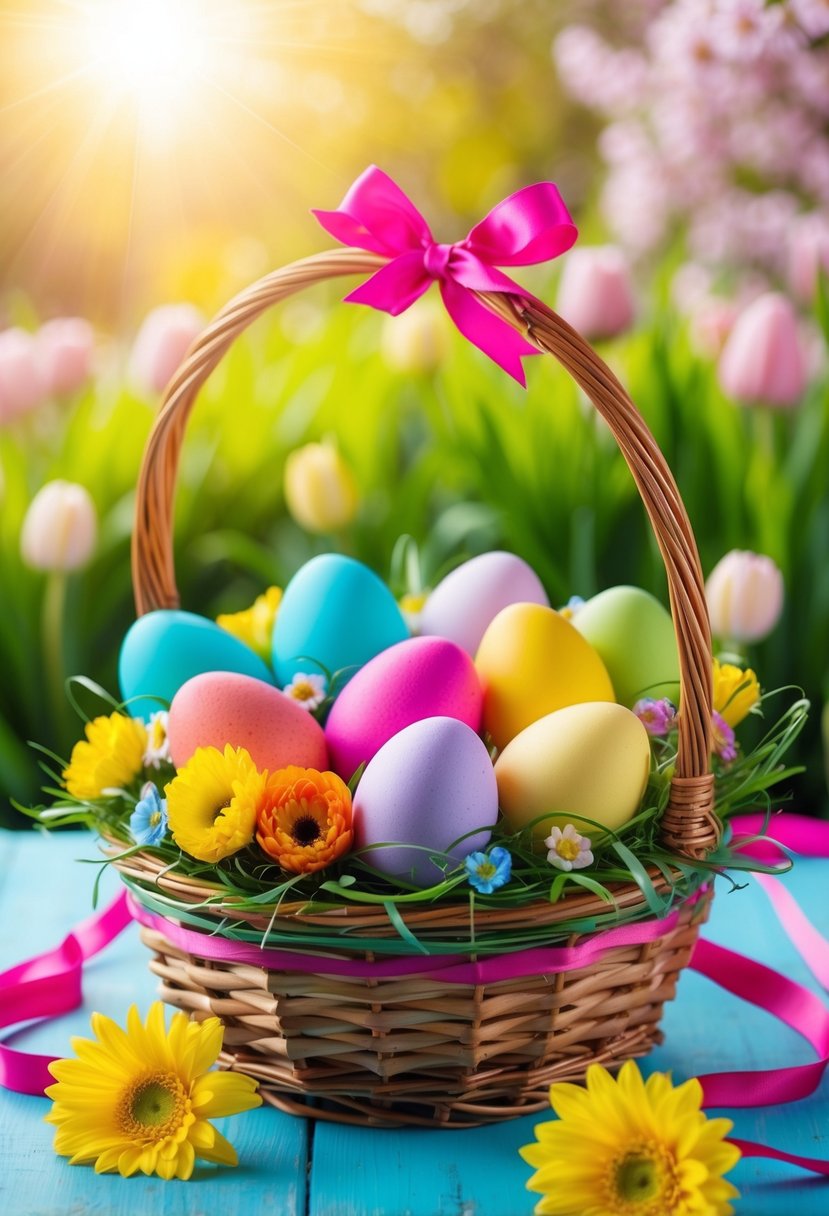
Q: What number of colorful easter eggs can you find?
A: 9